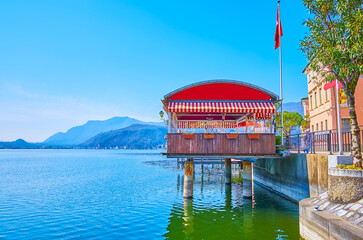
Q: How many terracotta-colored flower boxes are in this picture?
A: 4